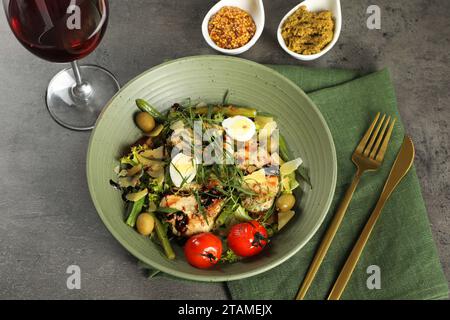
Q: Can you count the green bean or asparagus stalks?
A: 5